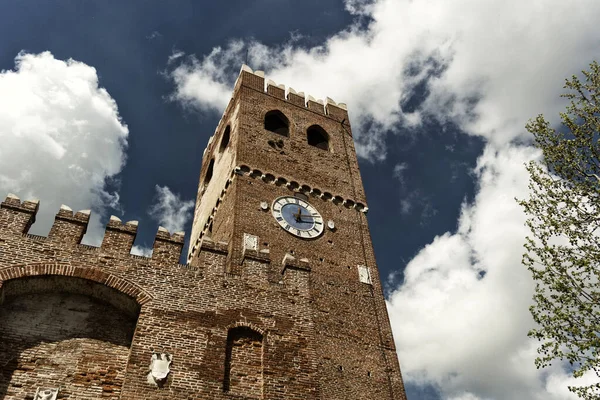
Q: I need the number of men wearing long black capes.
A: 0